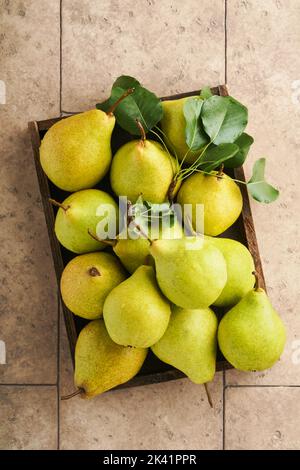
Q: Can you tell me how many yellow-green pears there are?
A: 13